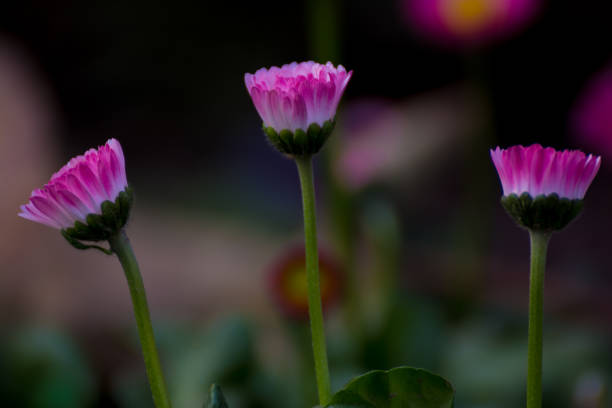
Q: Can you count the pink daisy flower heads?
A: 3